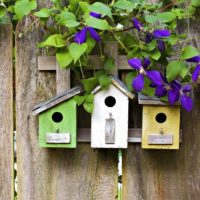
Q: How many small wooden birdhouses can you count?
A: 3